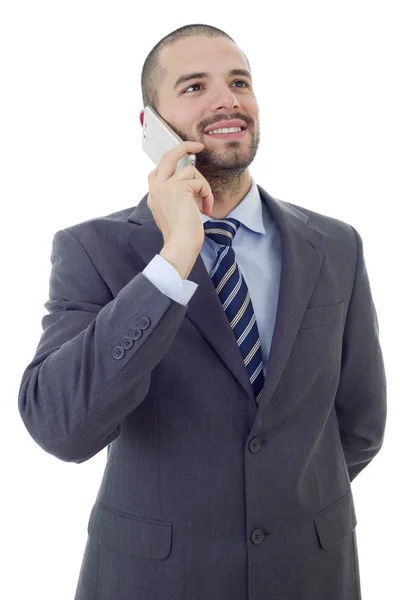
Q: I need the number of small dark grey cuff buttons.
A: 4